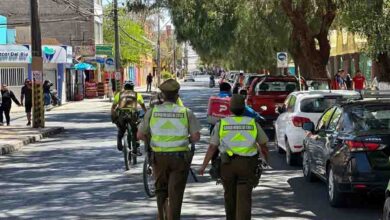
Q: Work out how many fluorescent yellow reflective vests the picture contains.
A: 2